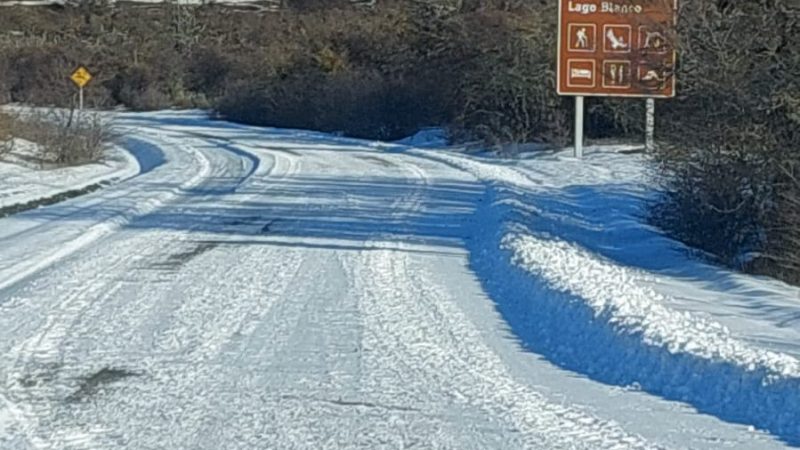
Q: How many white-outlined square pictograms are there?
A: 6